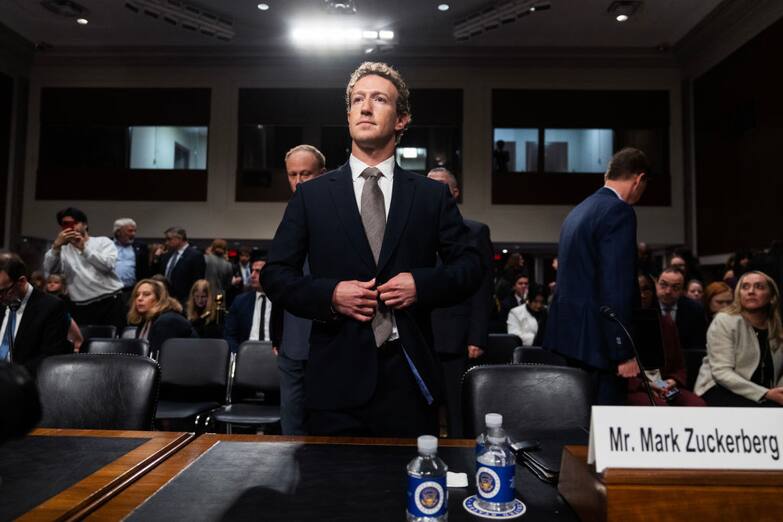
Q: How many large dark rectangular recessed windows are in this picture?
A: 3